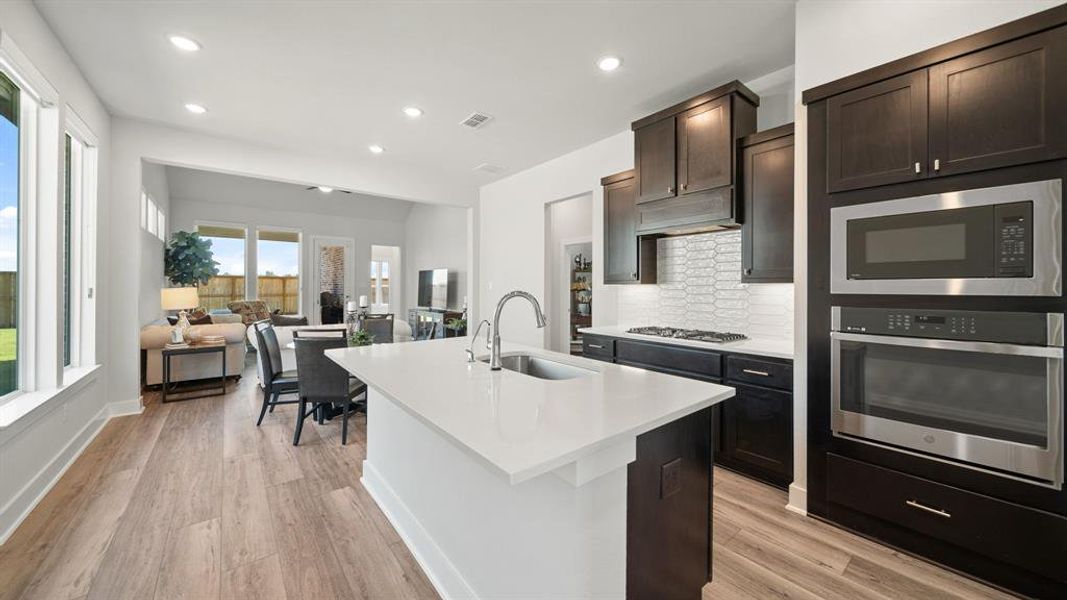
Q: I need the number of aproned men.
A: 0